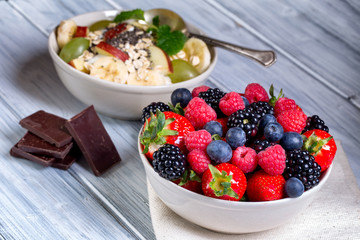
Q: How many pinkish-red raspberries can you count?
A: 10